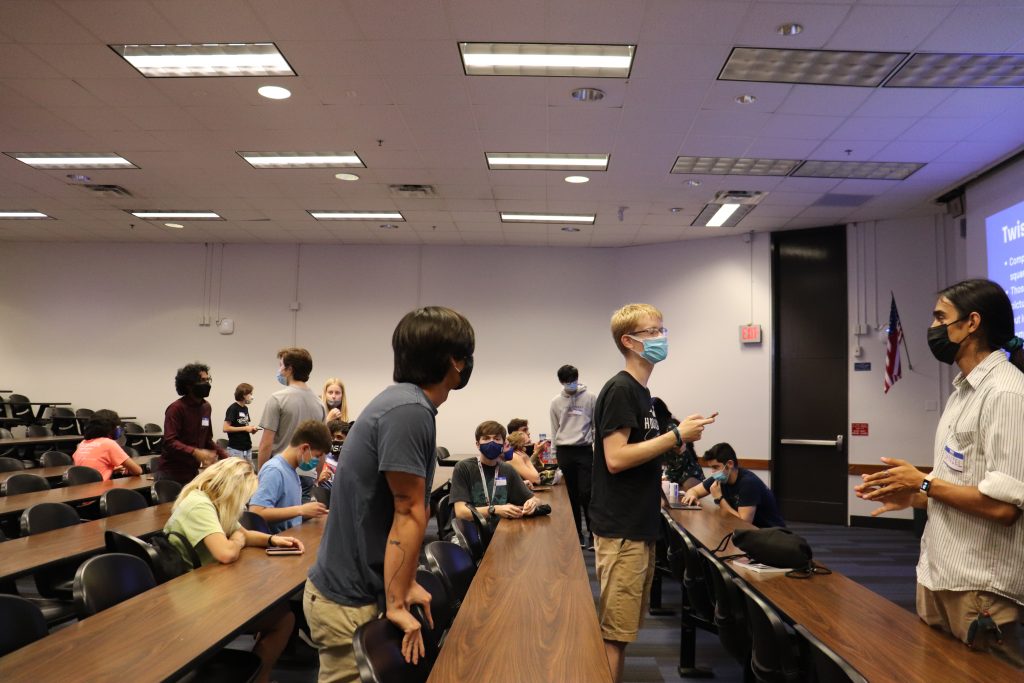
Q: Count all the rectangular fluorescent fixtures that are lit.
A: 10